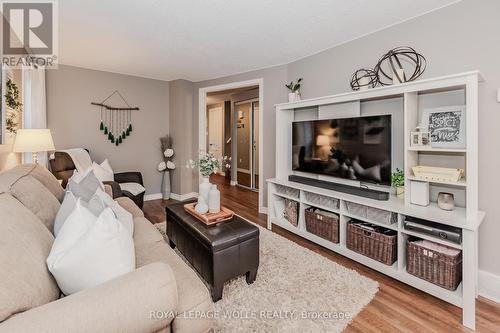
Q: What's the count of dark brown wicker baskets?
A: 3